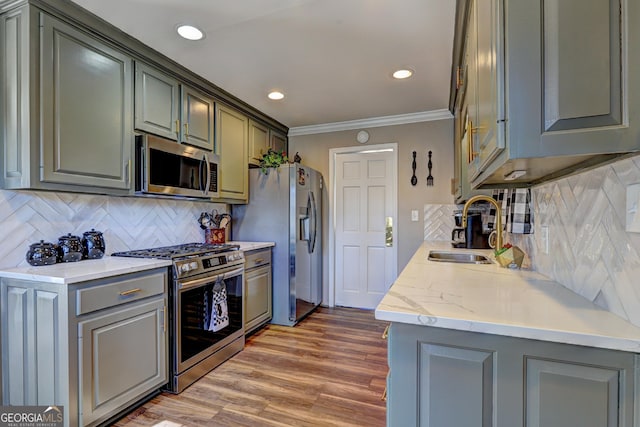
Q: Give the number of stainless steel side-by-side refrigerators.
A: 1